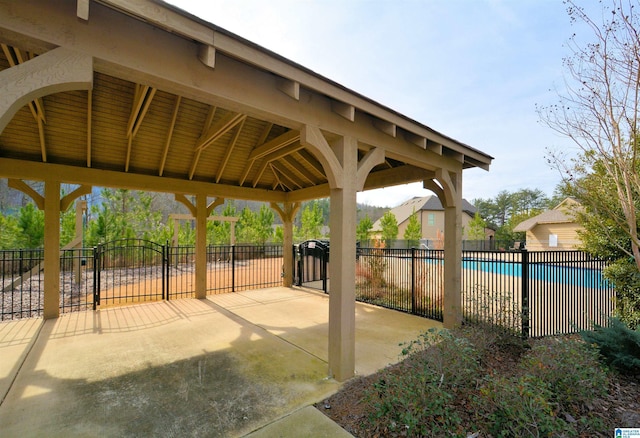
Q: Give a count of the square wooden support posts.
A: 5